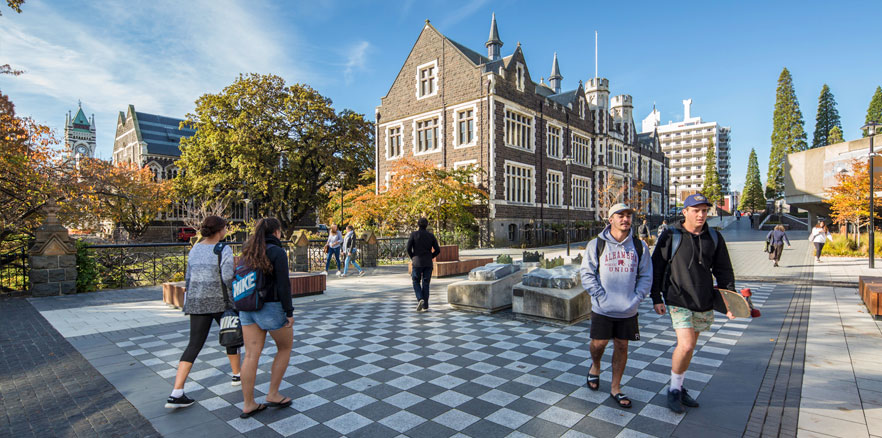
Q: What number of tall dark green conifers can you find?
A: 5